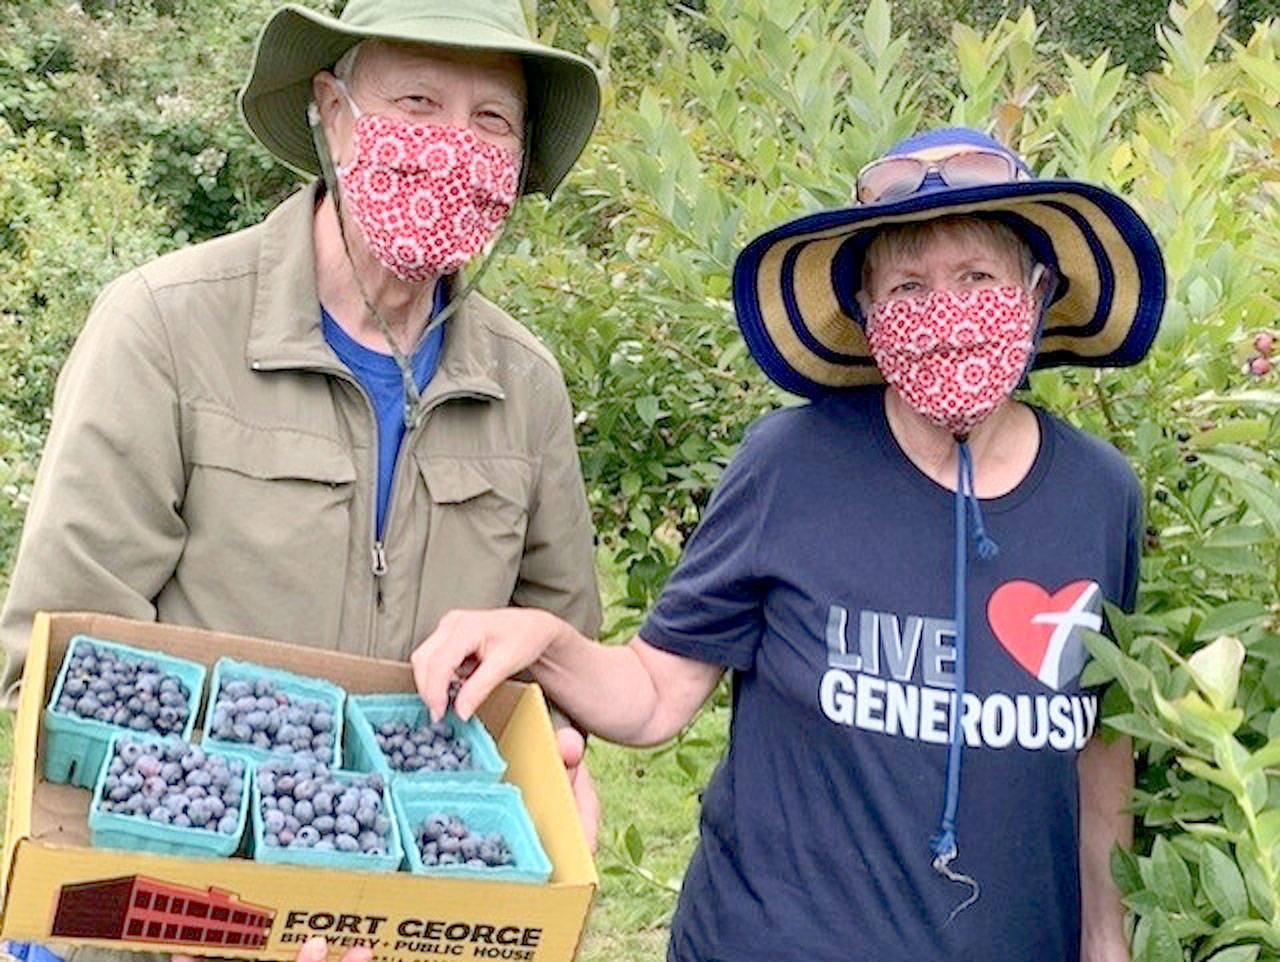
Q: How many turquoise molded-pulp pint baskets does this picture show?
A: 6